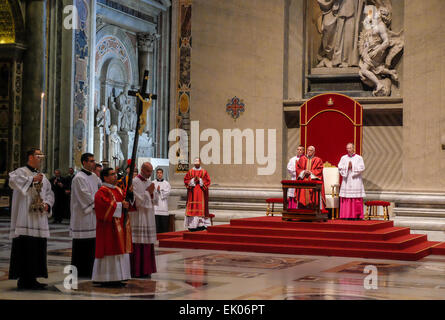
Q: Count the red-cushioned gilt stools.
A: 2